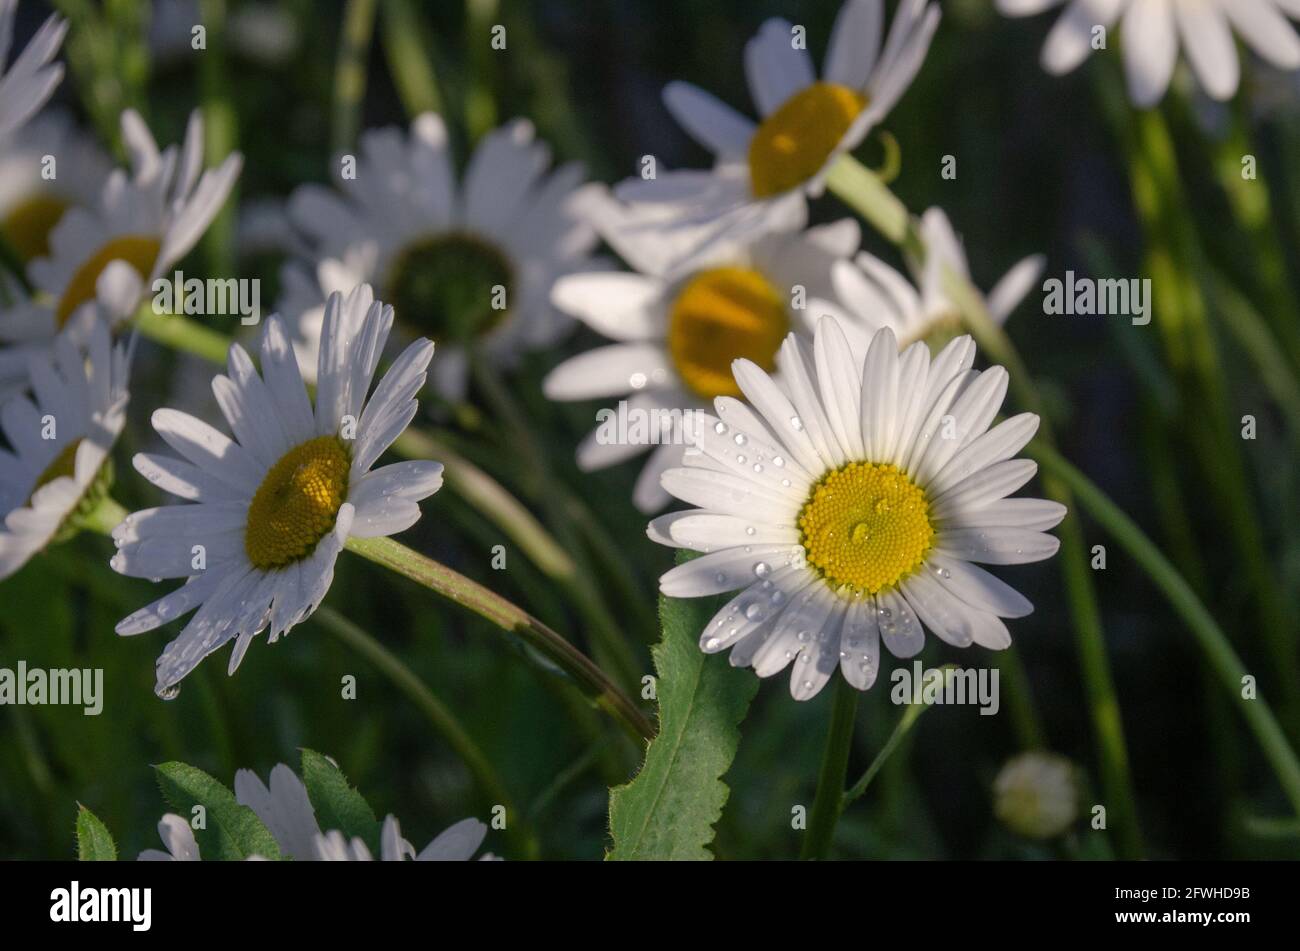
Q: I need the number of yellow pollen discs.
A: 7